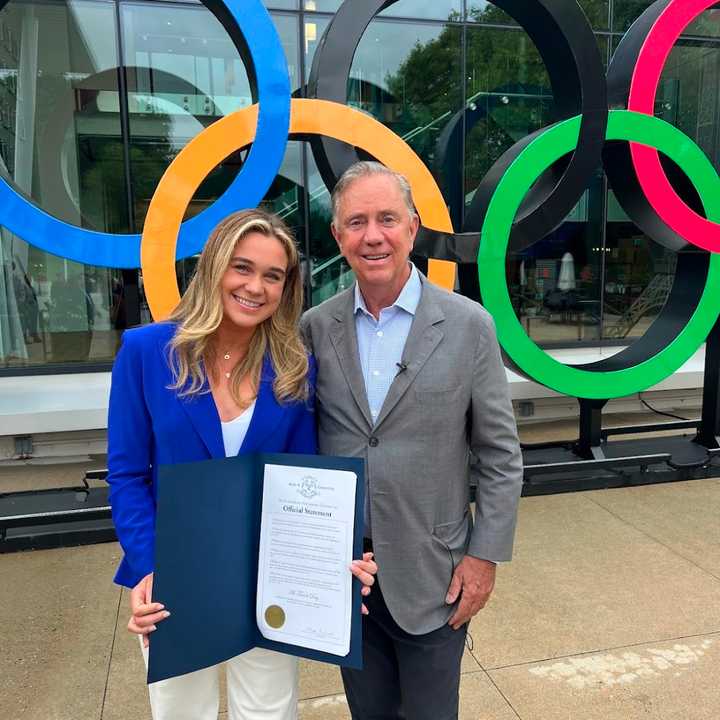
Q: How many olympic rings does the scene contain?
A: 5